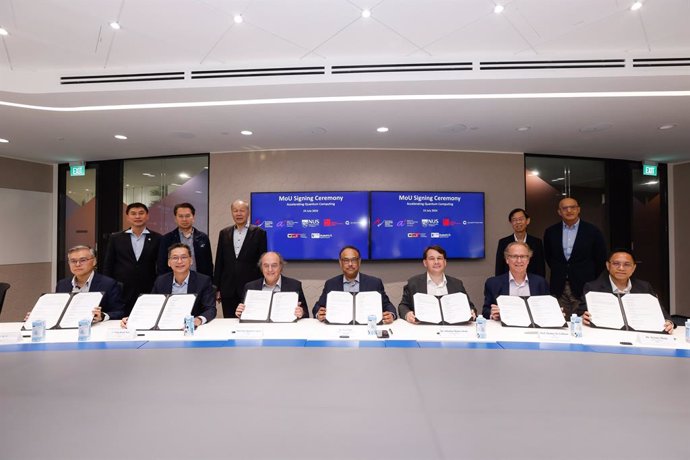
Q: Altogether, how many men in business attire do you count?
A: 12